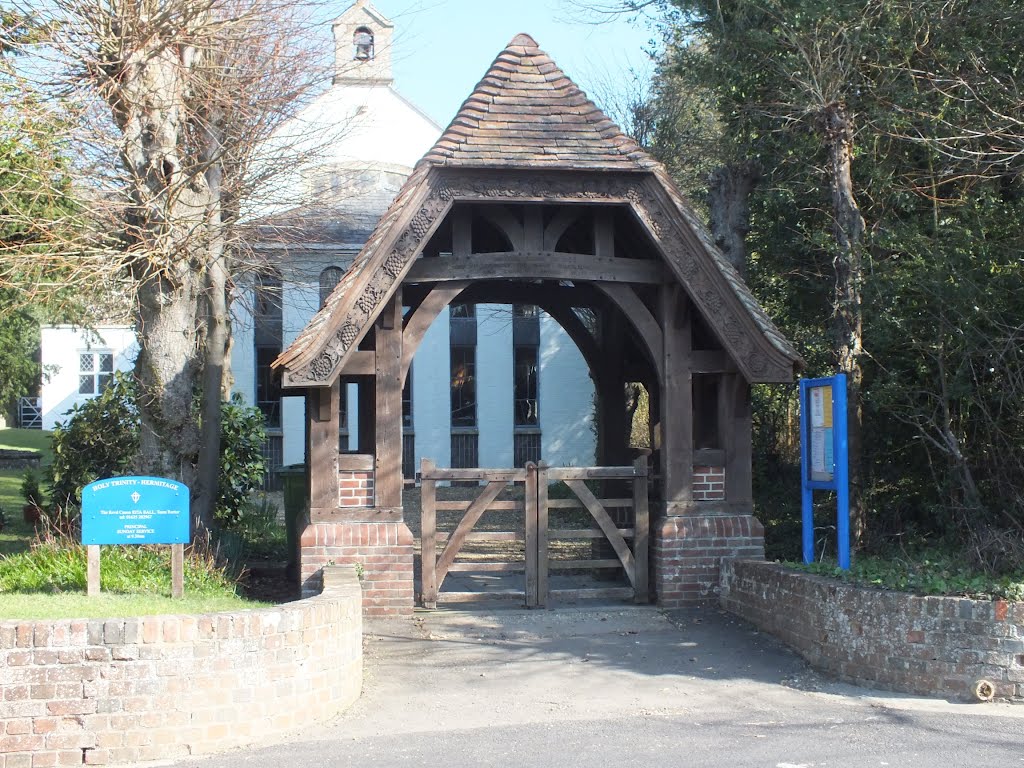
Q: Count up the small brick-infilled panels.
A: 2